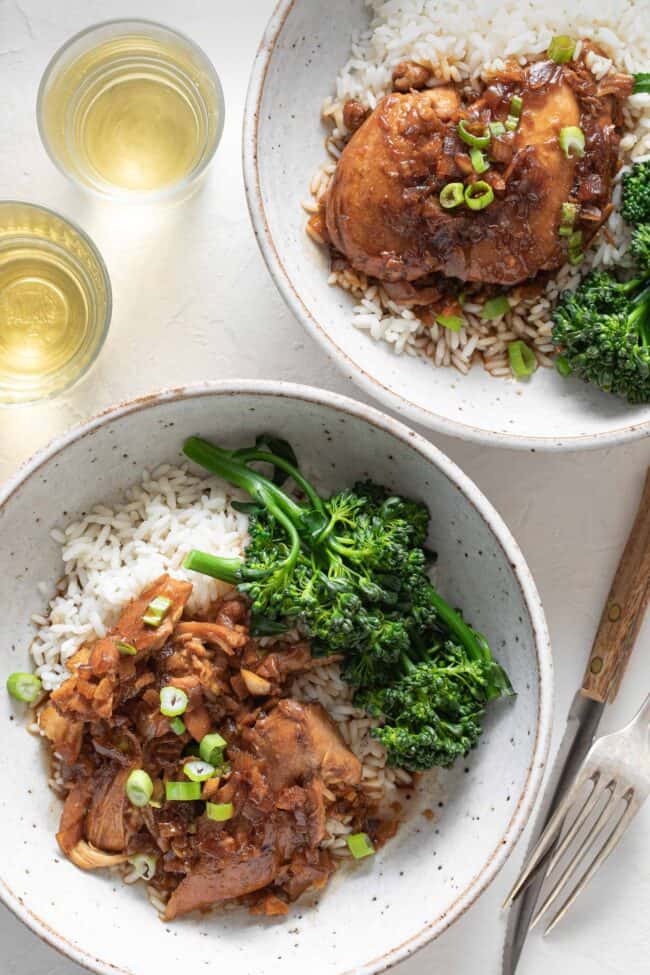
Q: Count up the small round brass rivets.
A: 2